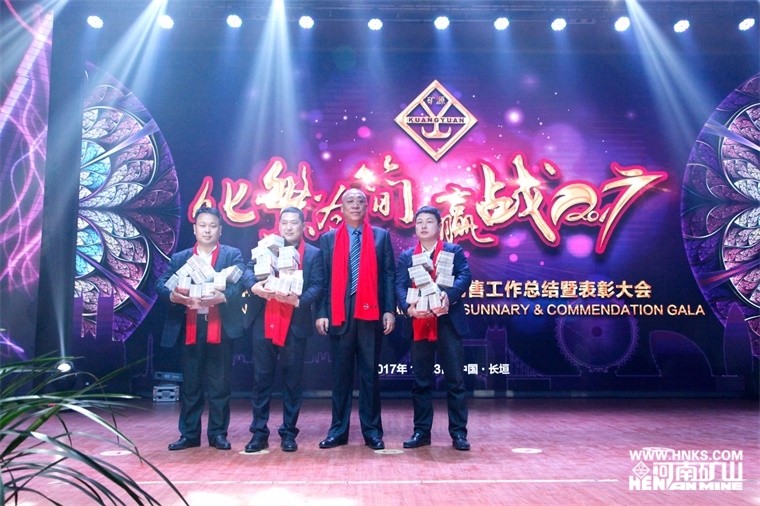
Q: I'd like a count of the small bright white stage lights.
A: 11